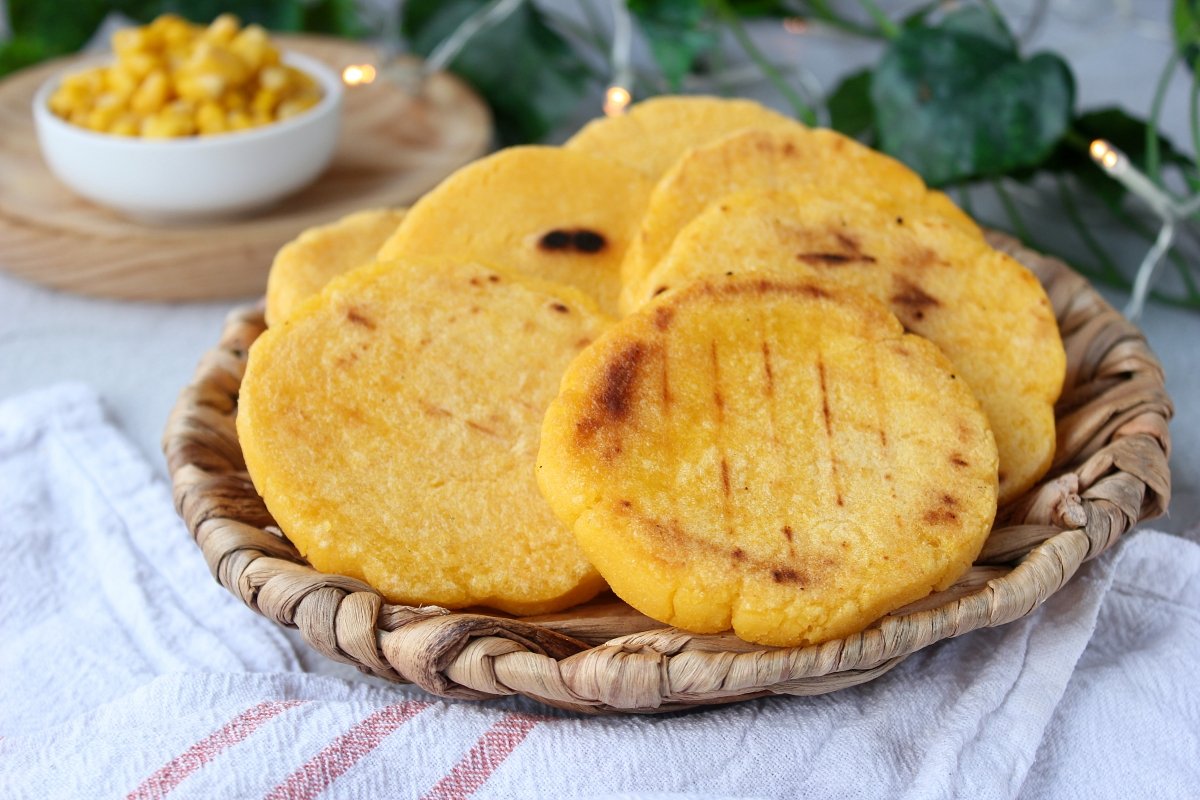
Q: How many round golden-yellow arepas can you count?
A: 7